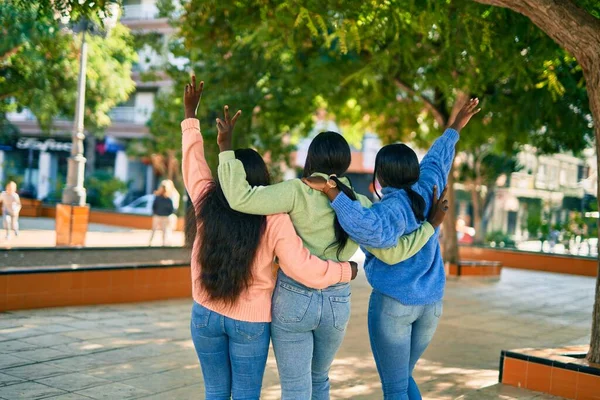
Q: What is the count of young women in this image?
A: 3